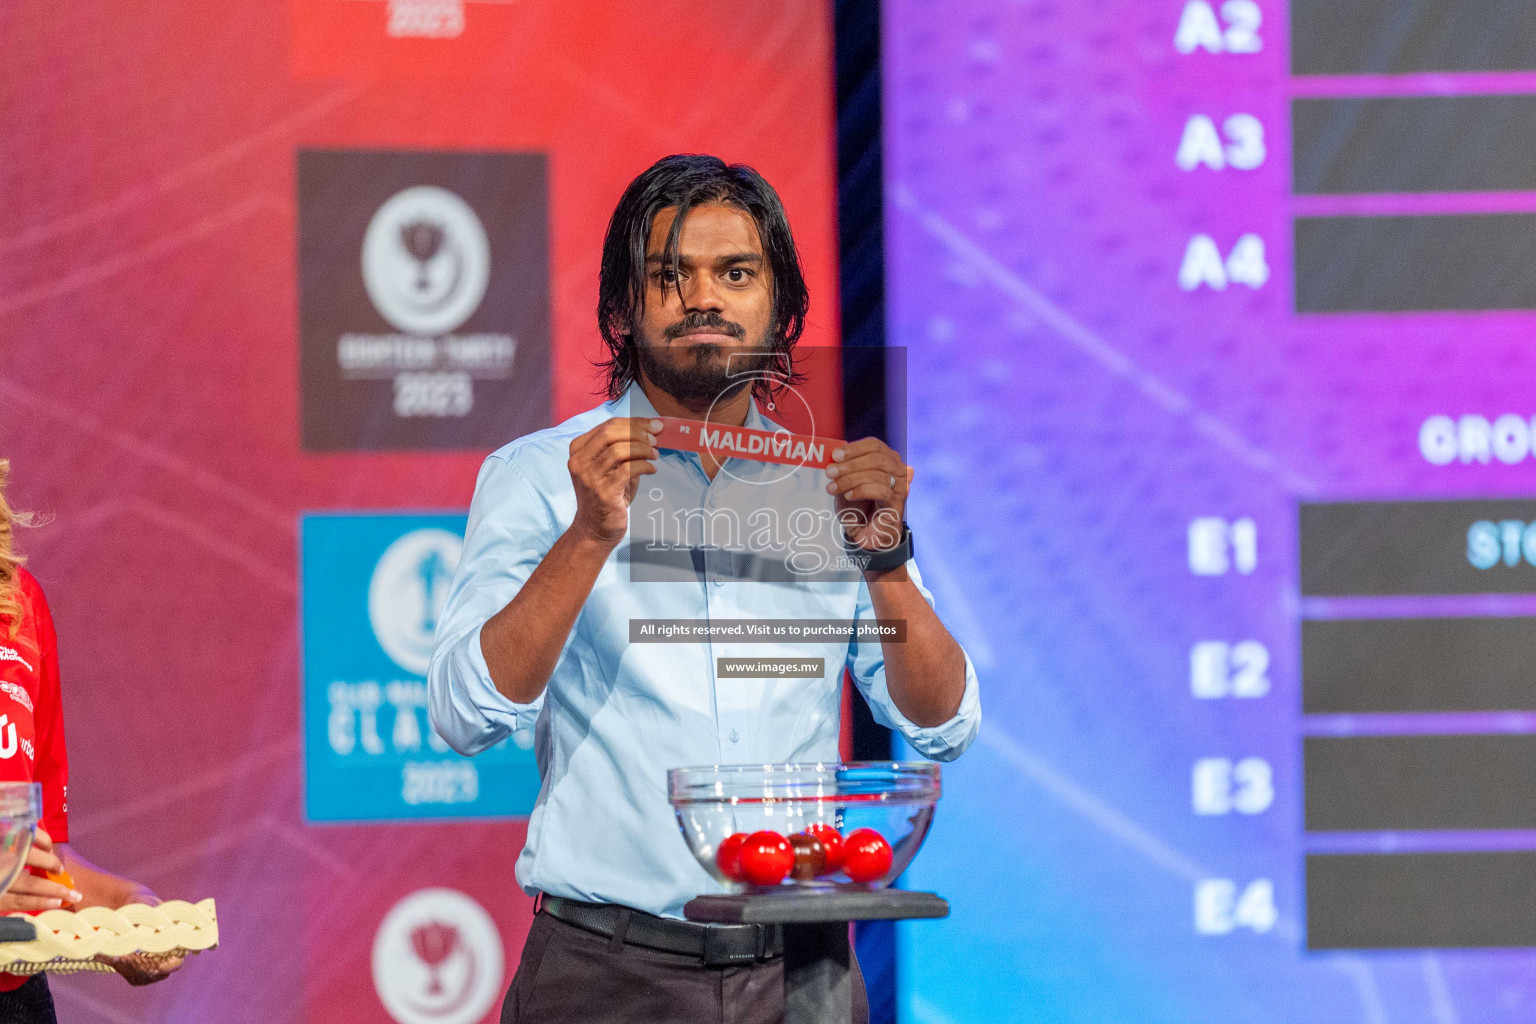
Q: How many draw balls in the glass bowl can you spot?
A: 5